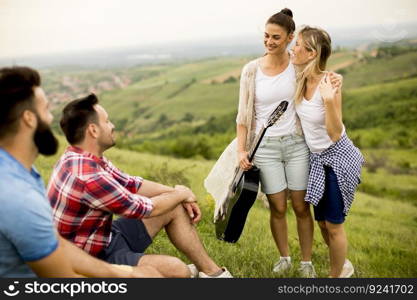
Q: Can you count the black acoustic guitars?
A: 1